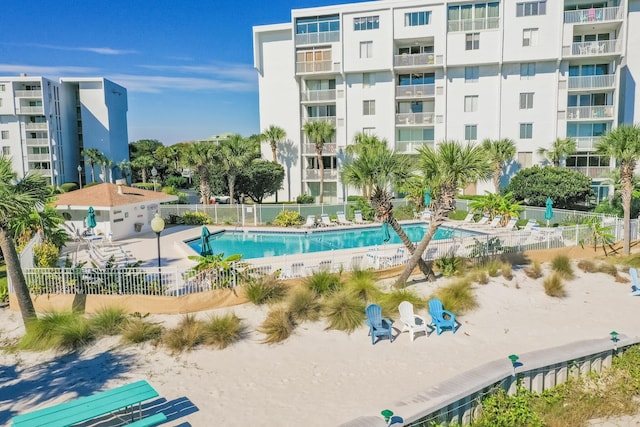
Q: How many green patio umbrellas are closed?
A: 5